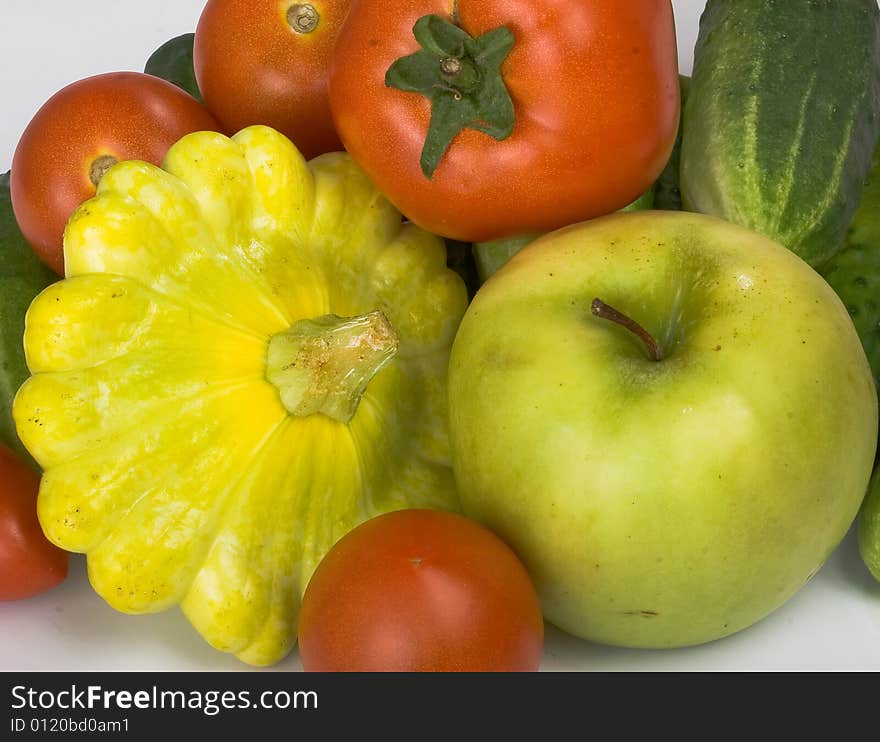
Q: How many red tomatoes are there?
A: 5